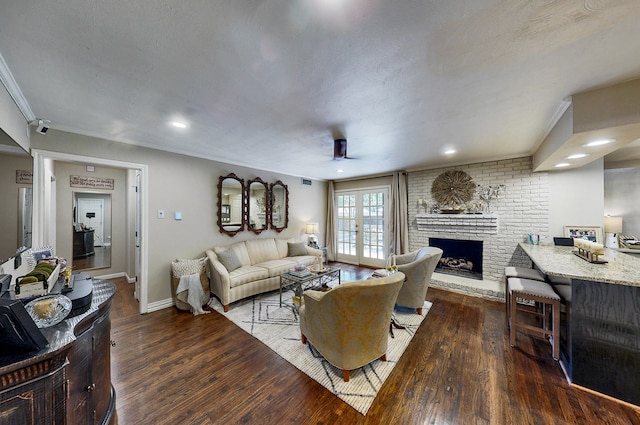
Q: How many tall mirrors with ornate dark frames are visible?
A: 3